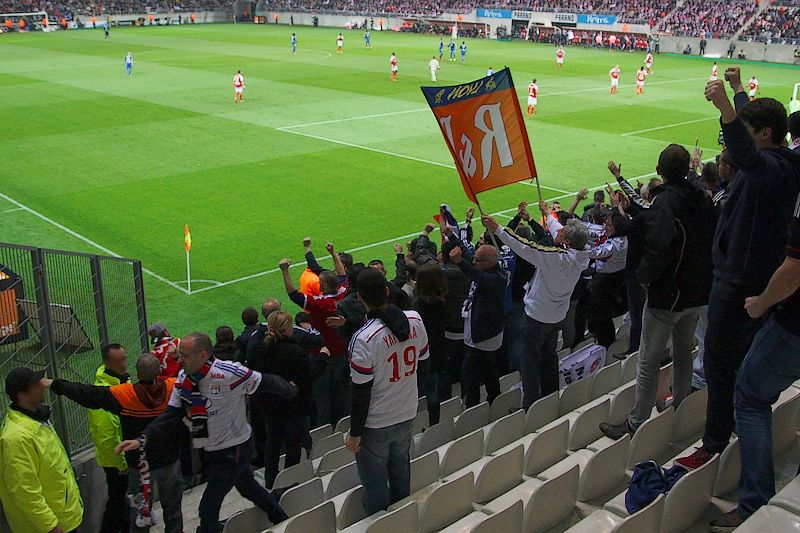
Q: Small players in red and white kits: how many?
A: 10